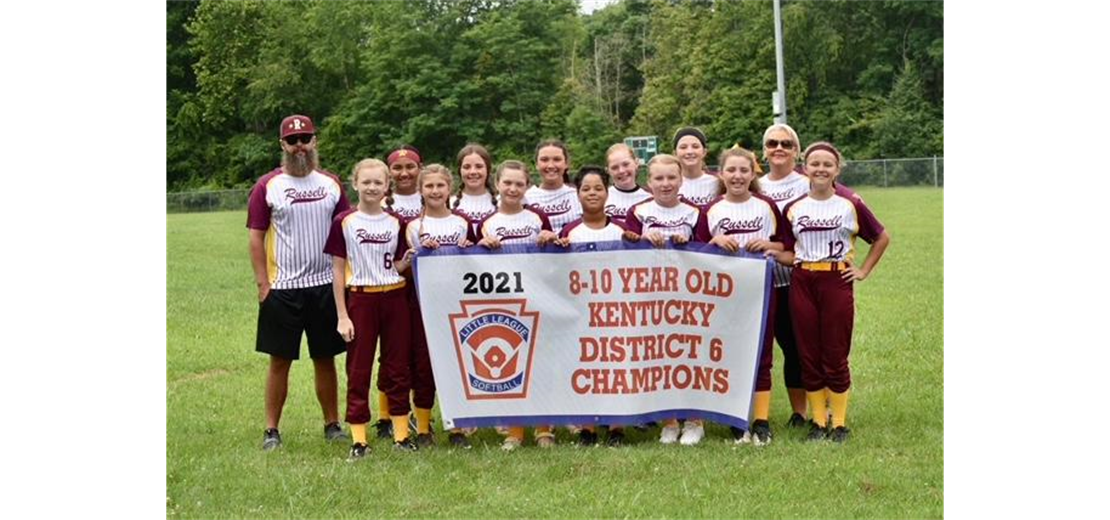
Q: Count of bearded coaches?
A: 1